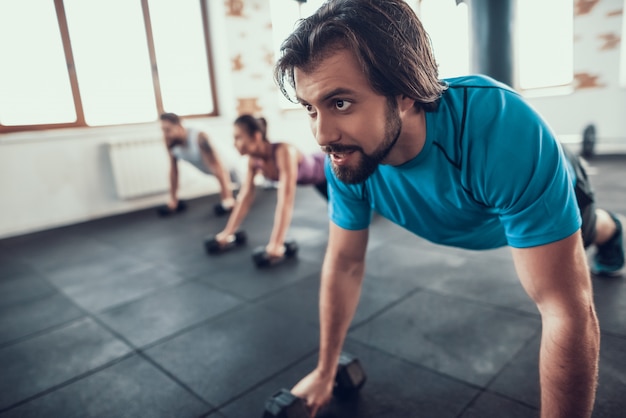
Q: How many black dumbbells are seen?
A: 5